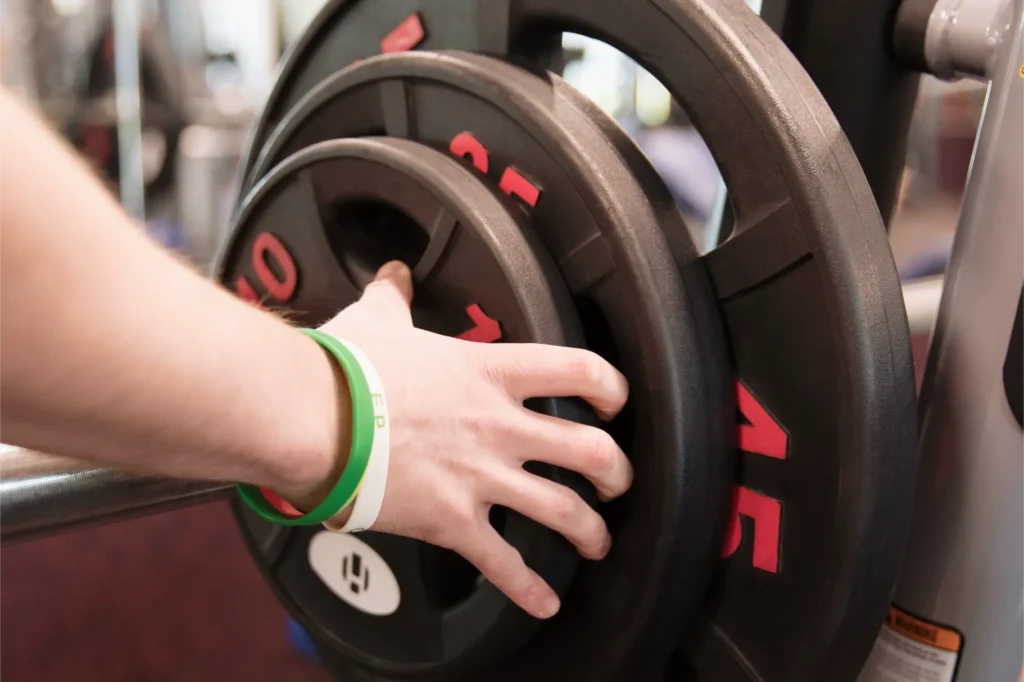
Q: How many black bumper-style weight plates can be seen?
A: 3